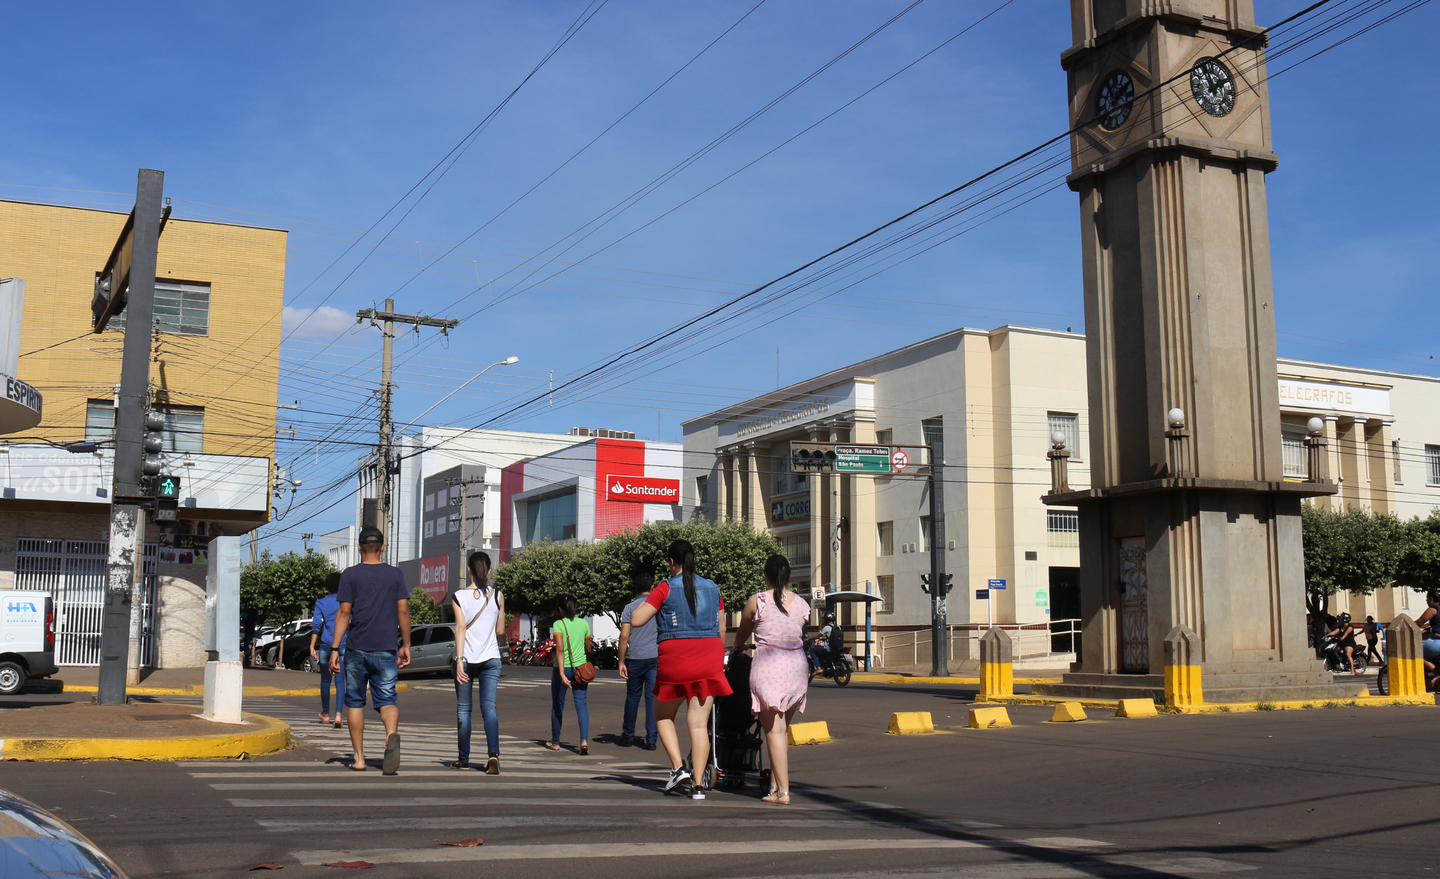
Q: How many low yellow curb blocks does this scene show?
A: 5